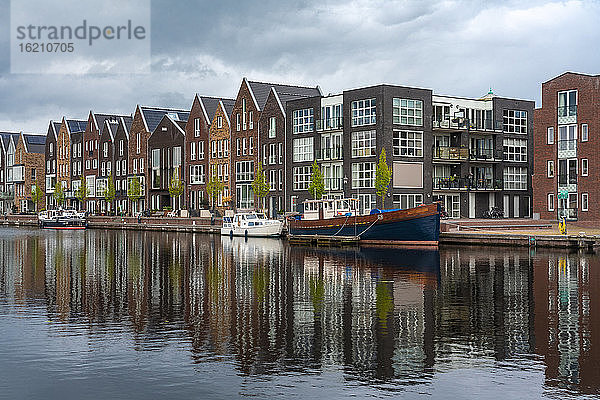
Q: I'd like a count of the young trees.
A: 10